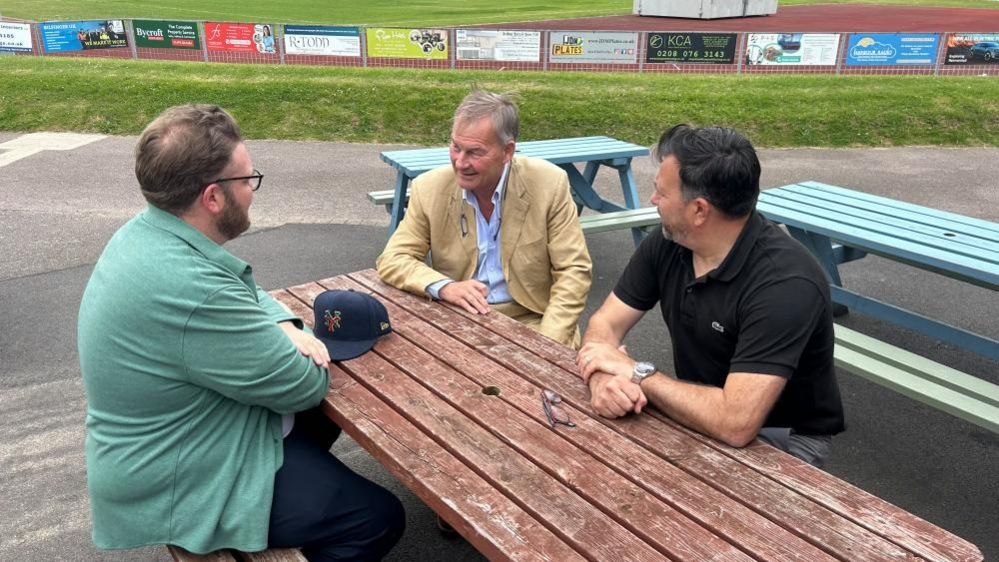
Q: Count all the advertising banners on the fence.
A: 12